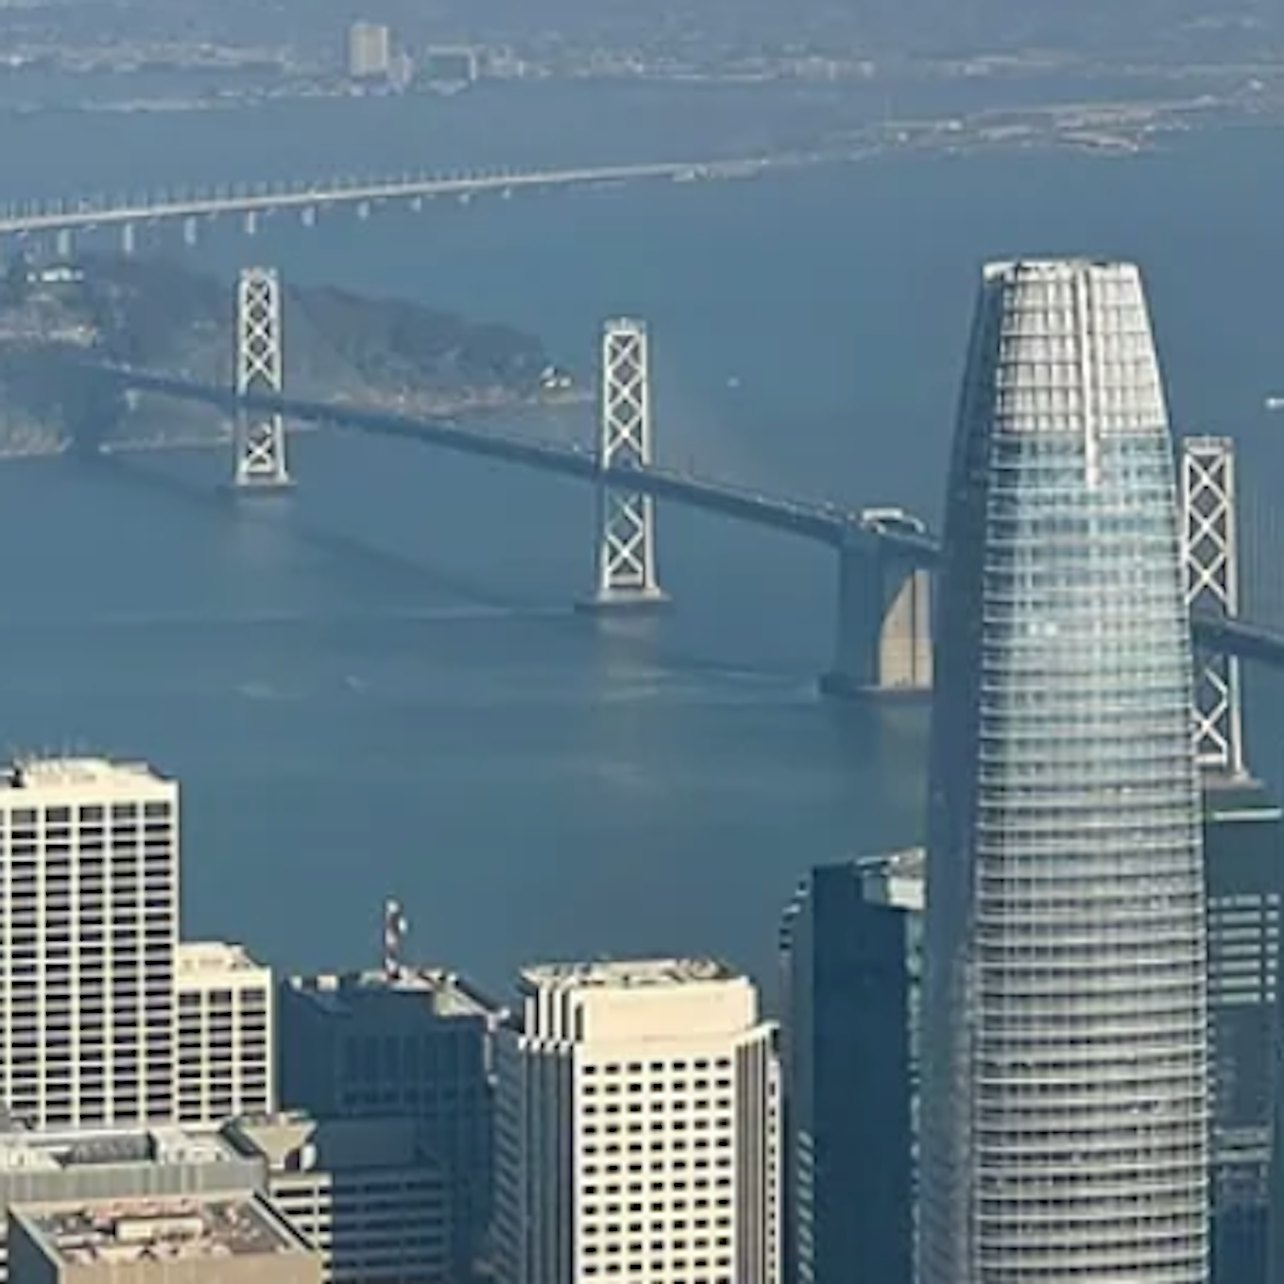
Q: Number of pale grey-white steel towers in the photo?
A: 3